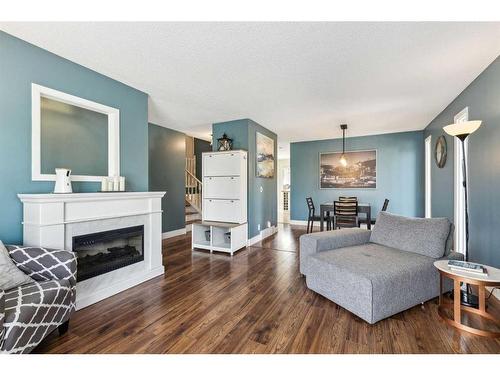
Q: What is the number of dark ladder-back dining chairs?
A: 4